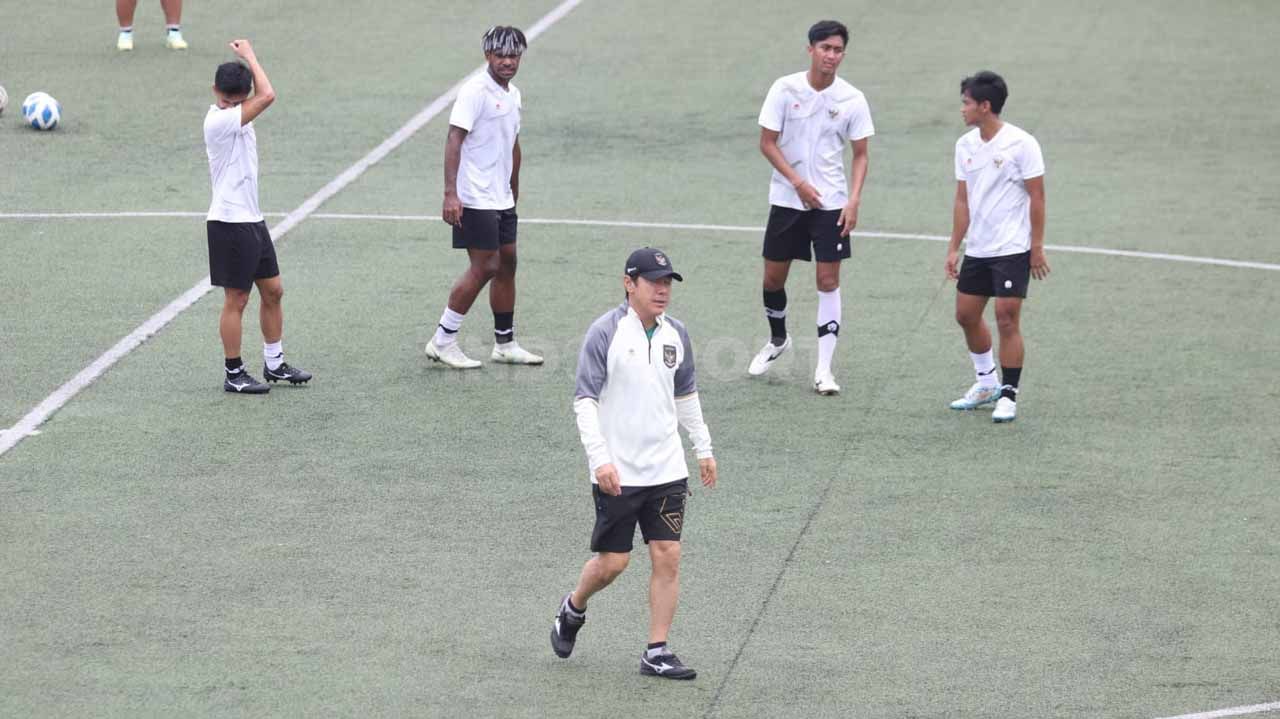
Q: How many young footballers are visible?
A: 4